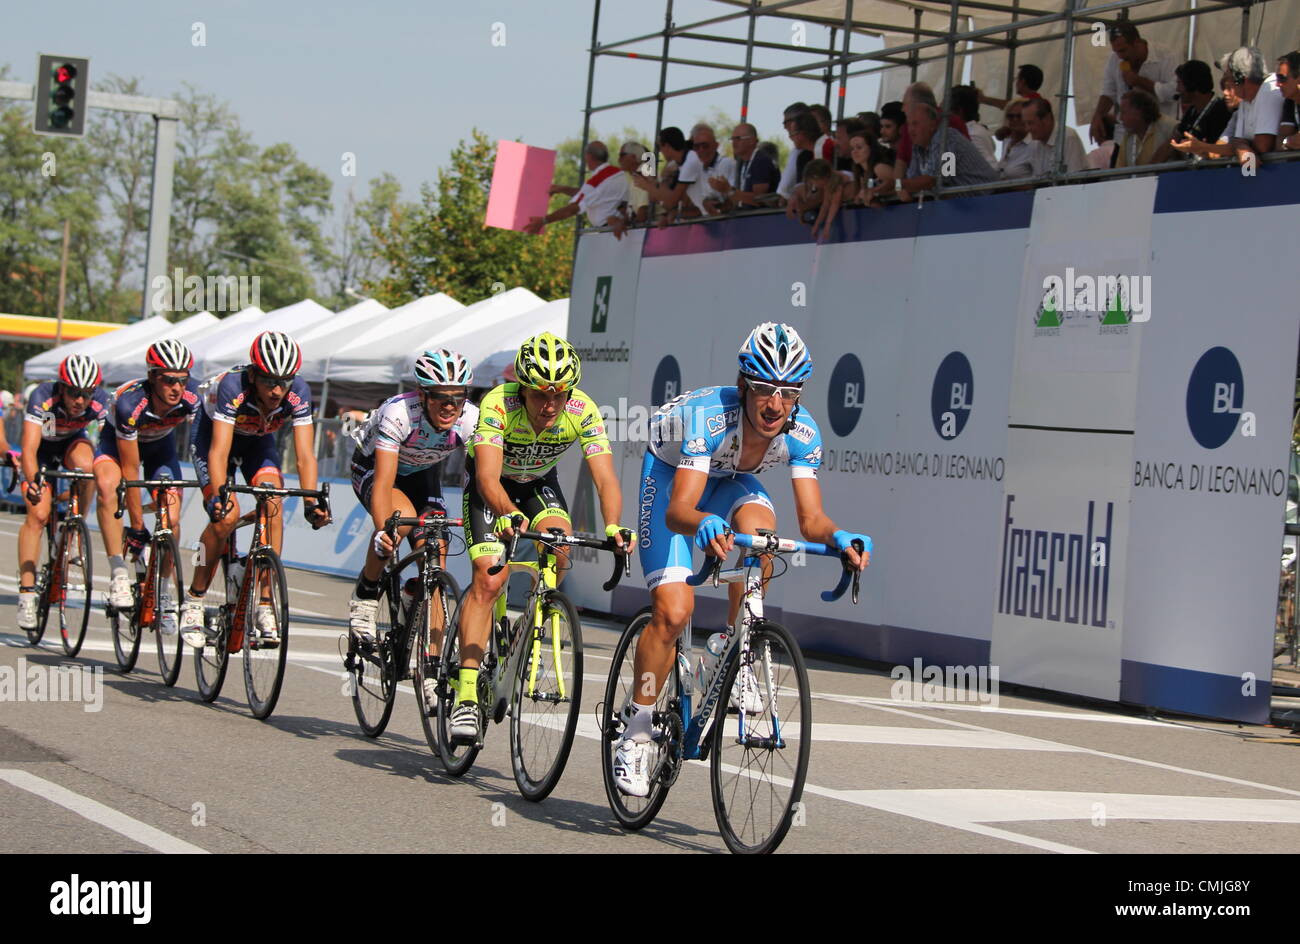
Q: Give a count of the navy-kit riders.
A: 3